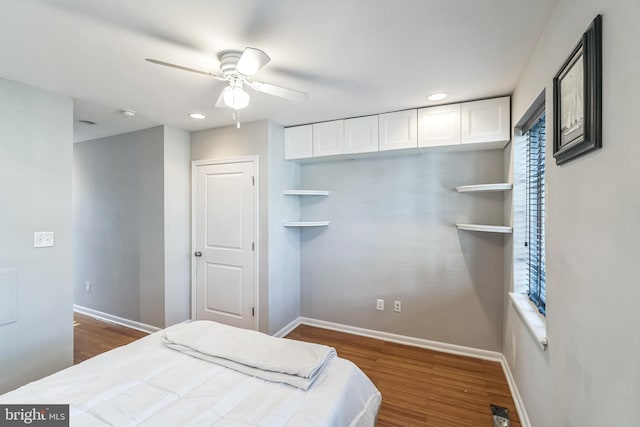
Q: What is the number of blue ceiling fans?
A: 0